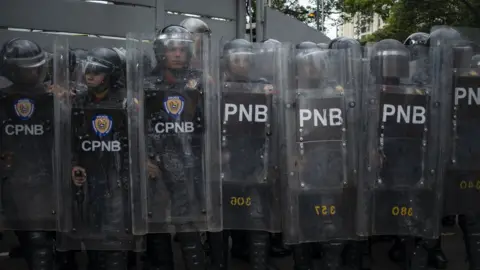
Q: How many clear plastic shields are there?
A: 7